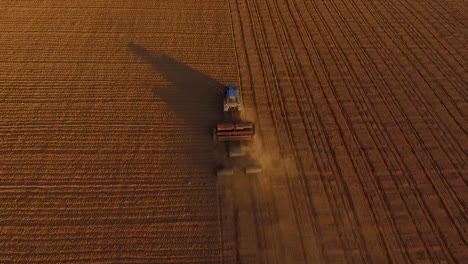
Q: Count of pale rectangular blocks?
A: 3